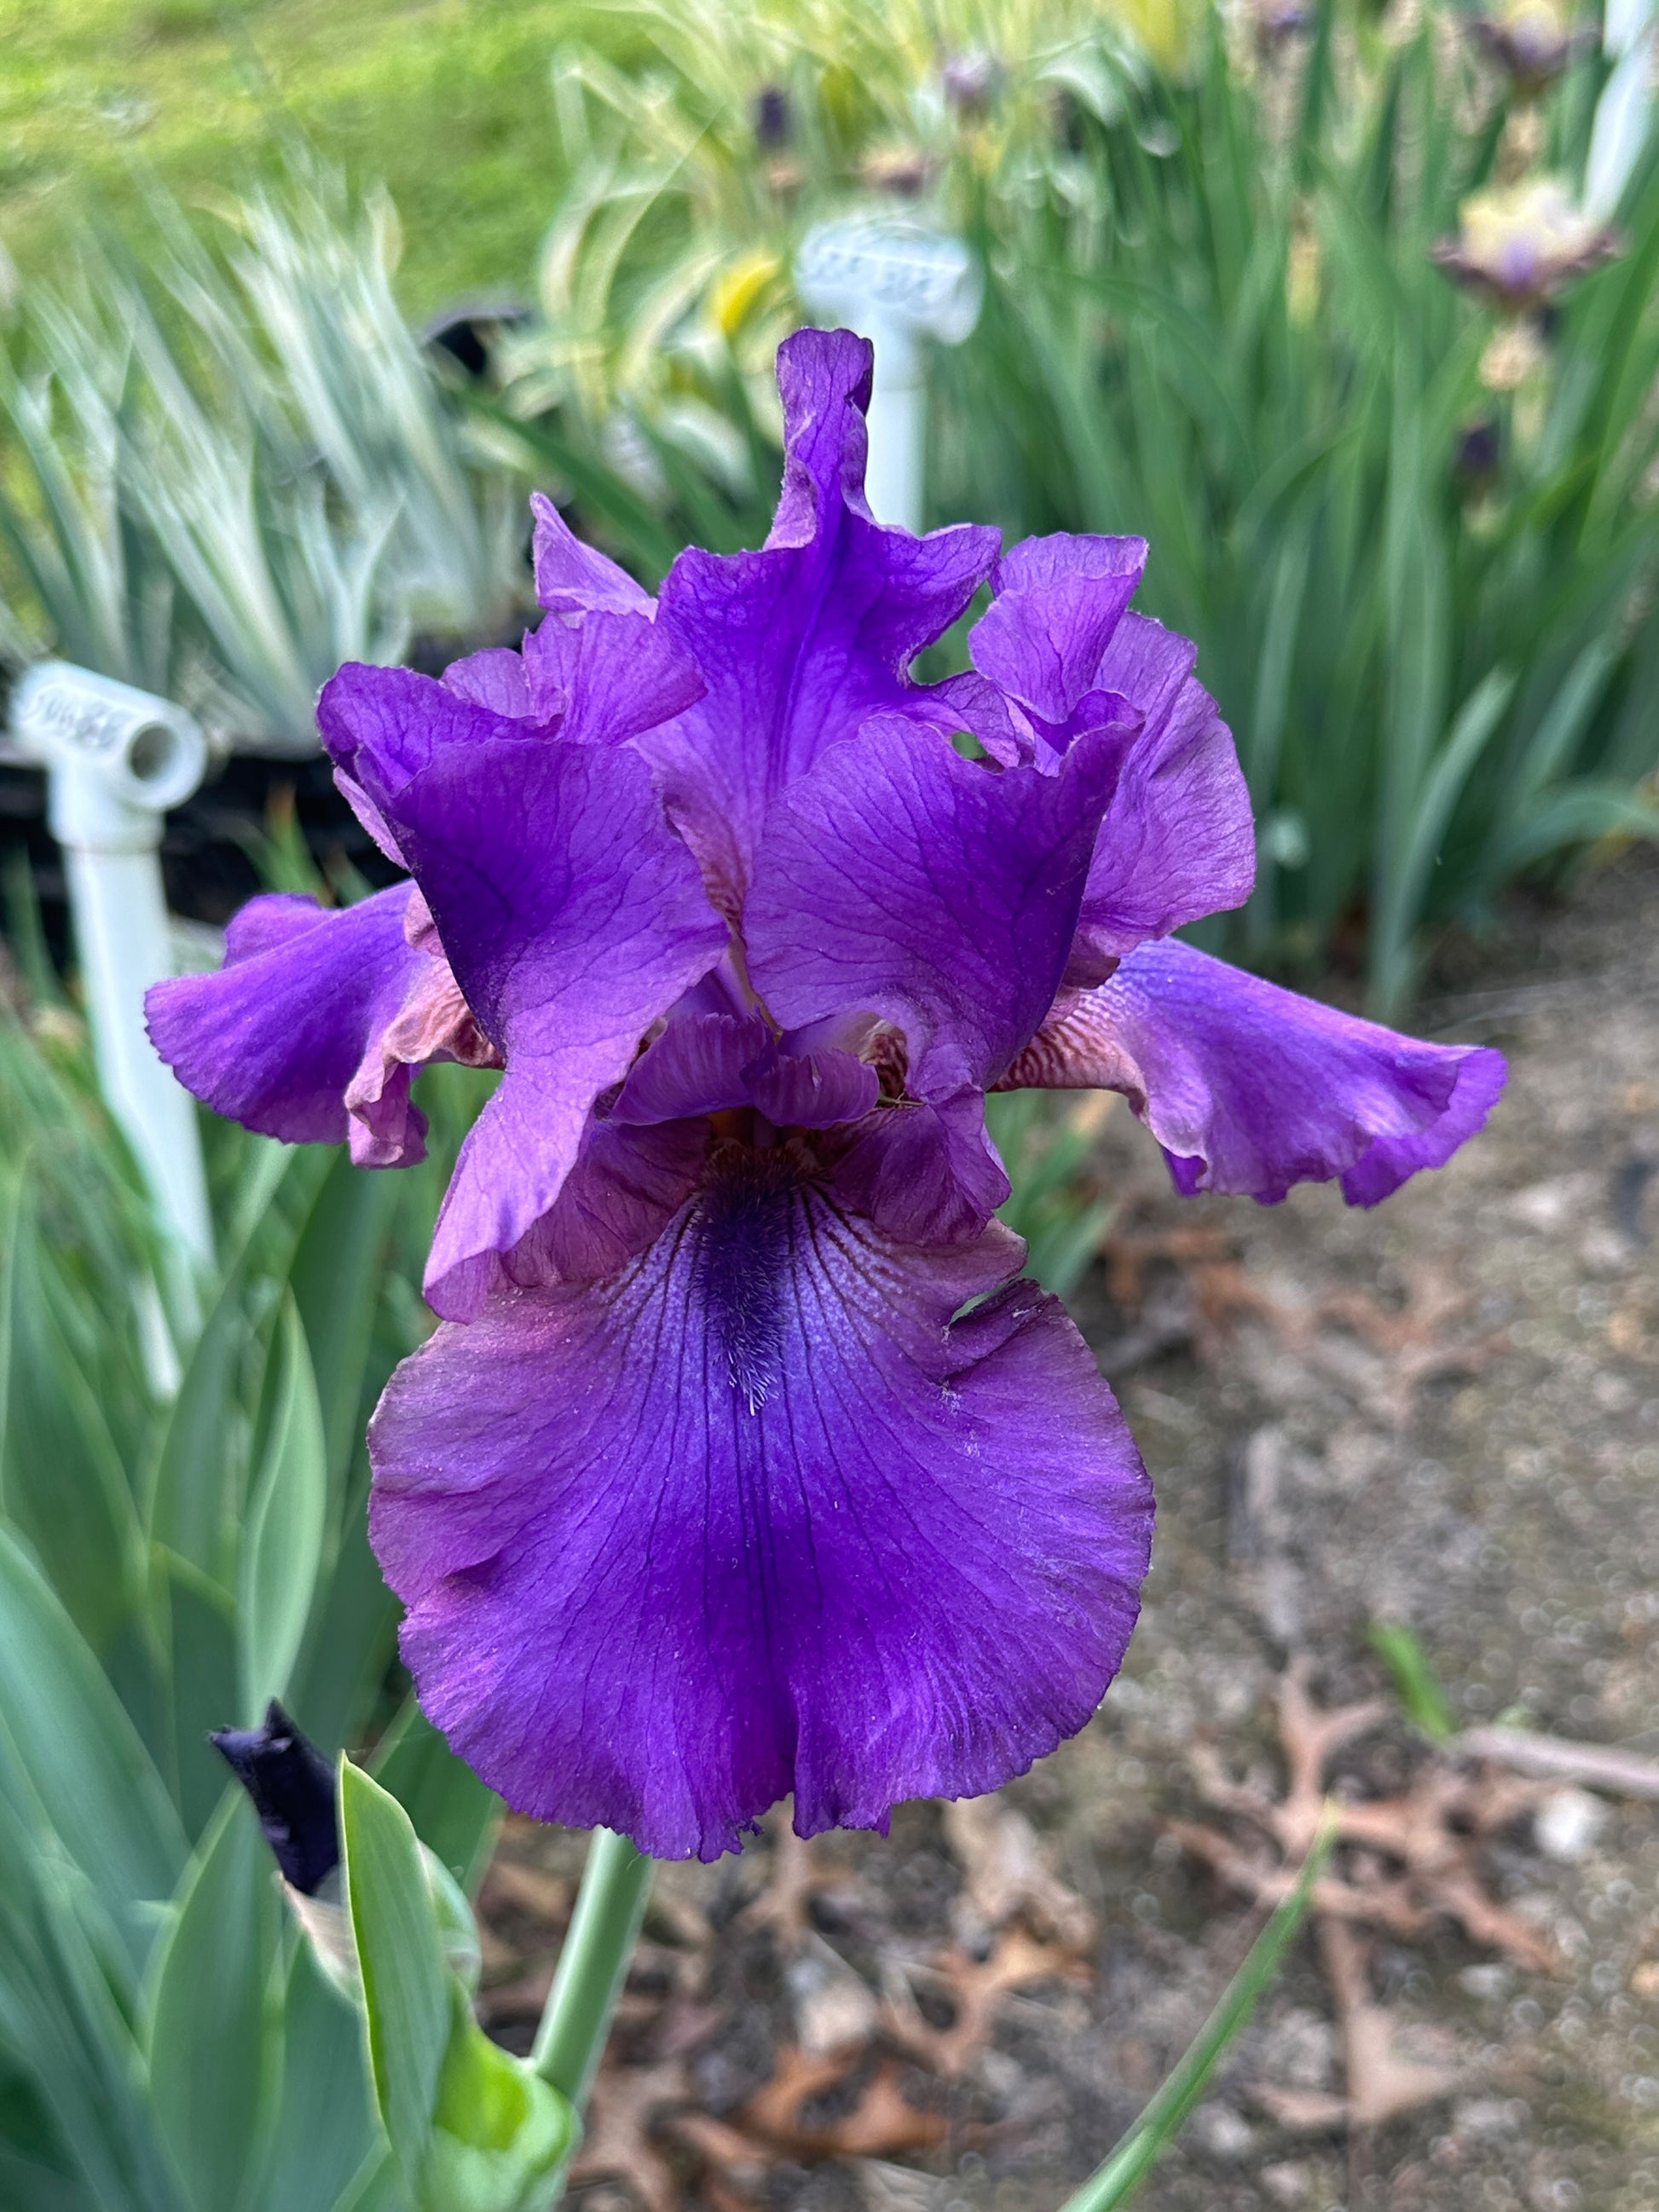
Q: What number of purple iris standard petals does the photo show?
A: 3